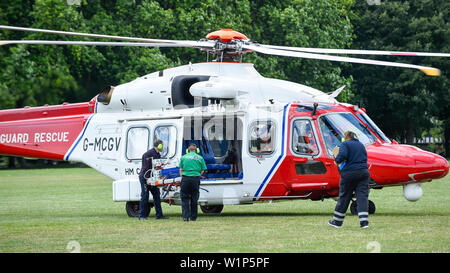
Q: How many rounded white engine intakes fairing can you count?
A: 1